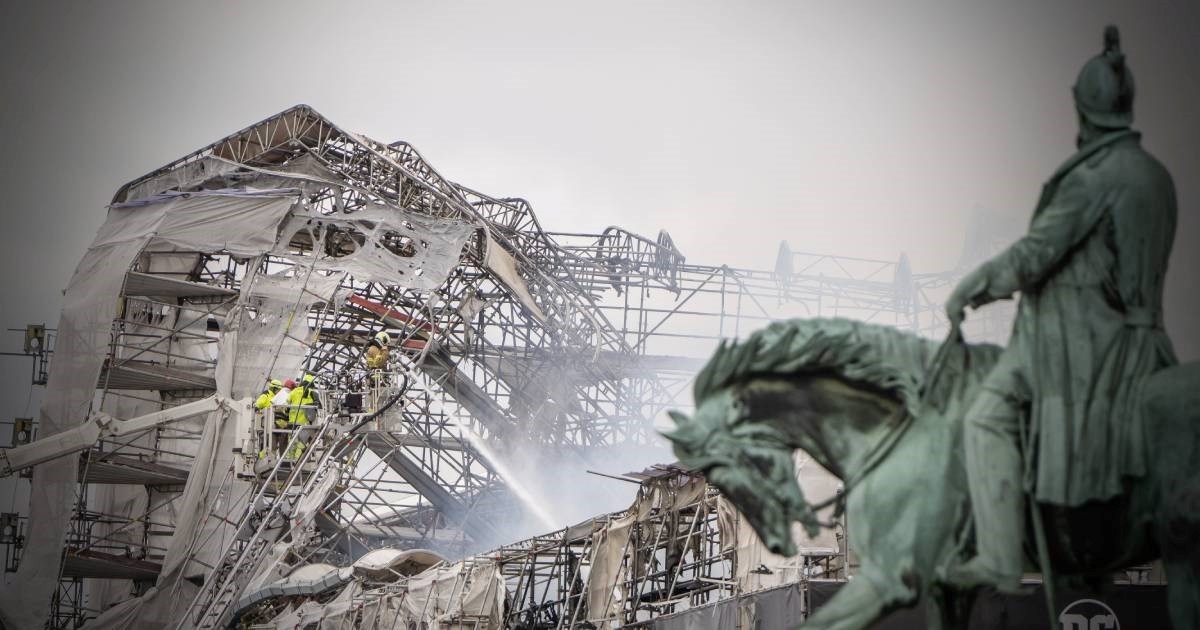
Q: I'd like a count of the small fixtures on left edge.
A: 3